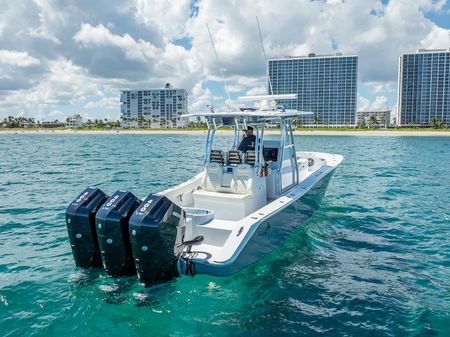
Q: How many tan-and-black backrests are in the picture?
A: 3